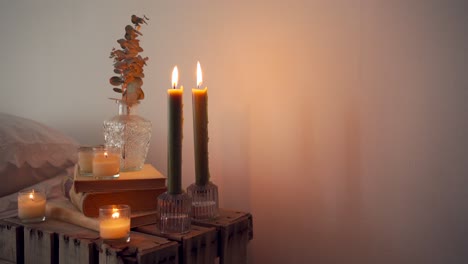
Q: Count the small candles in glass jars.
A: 4